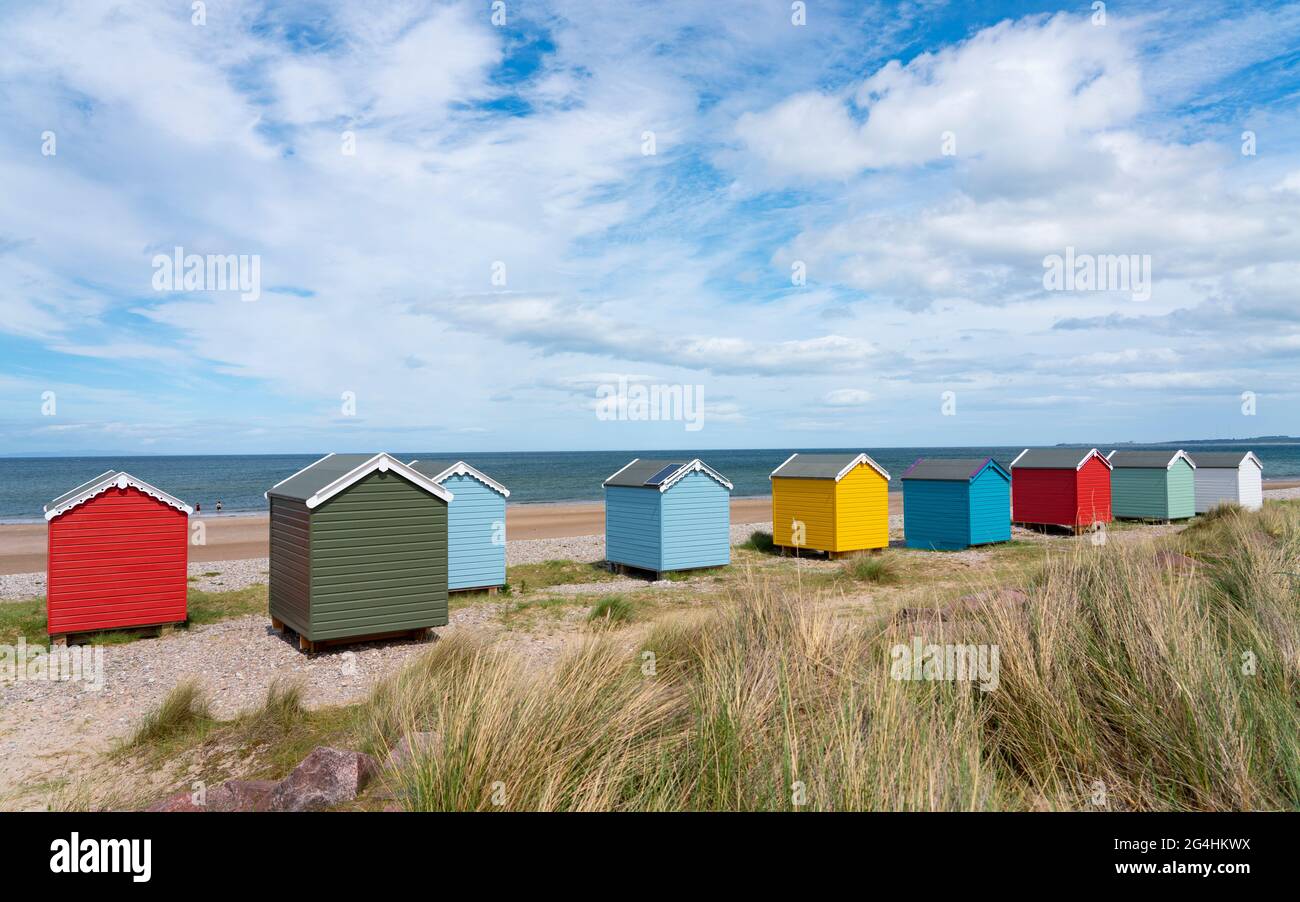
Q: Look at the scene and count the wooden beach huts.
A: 9